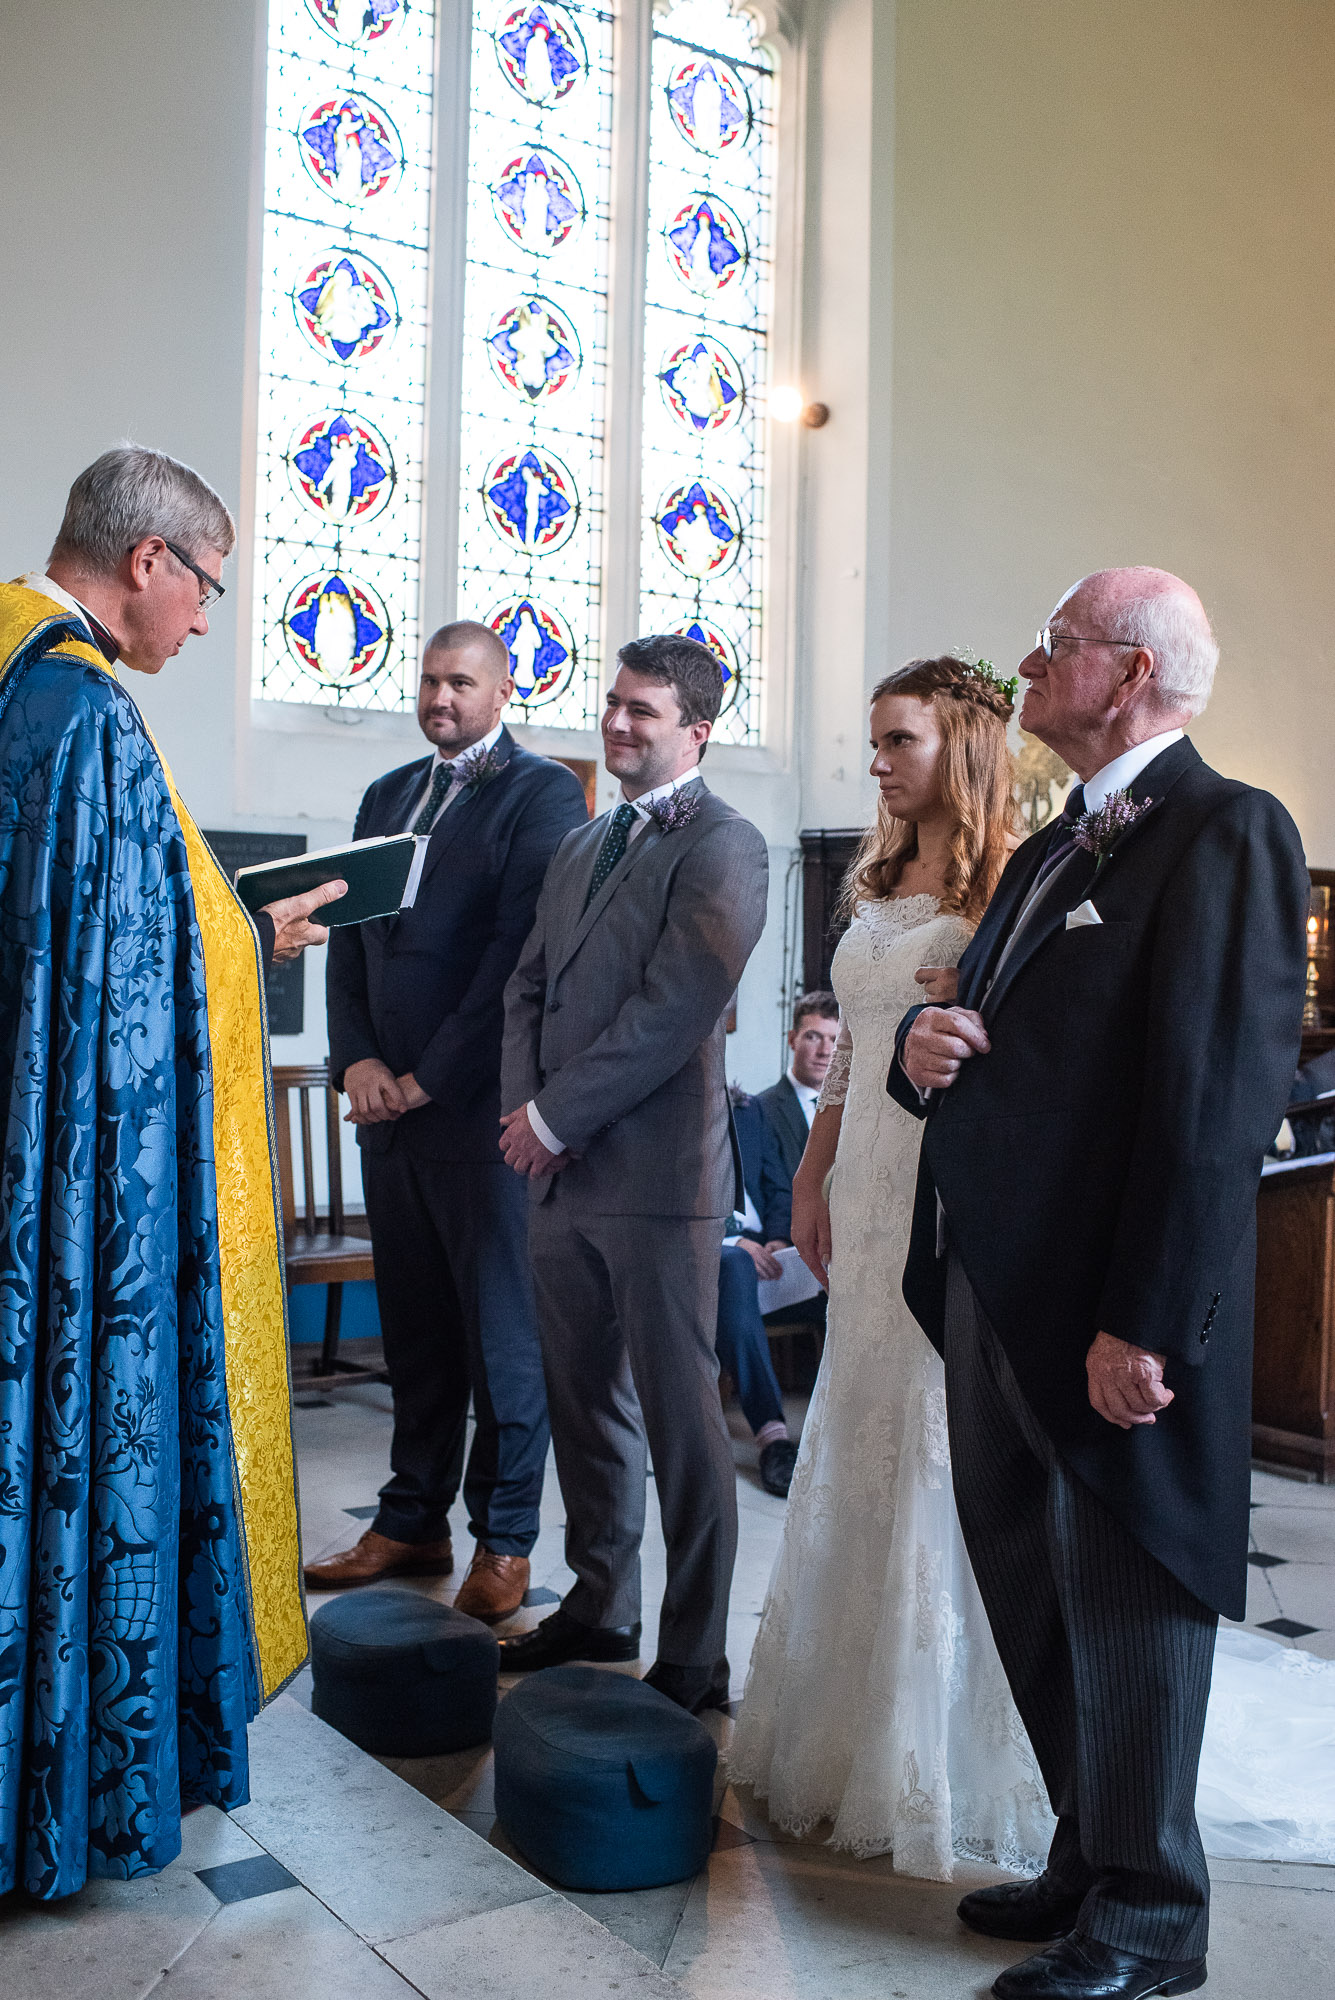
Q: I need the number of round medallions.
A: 15